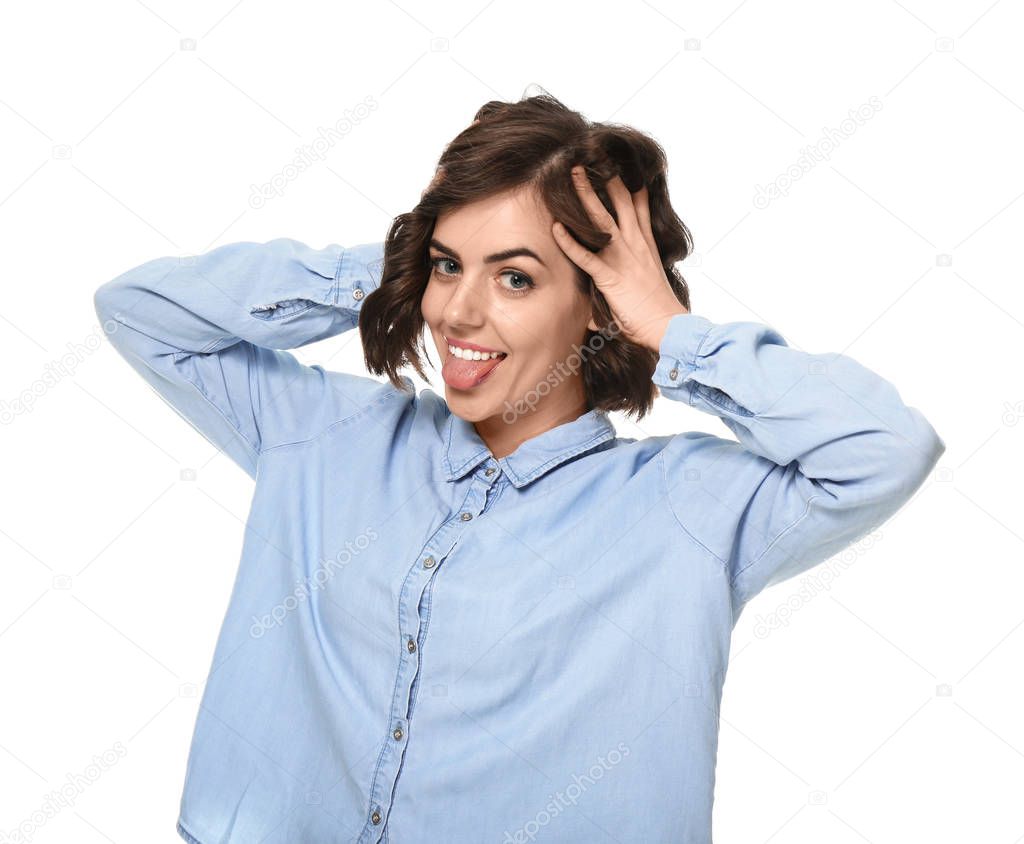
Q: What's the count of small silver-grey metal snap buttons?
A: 8